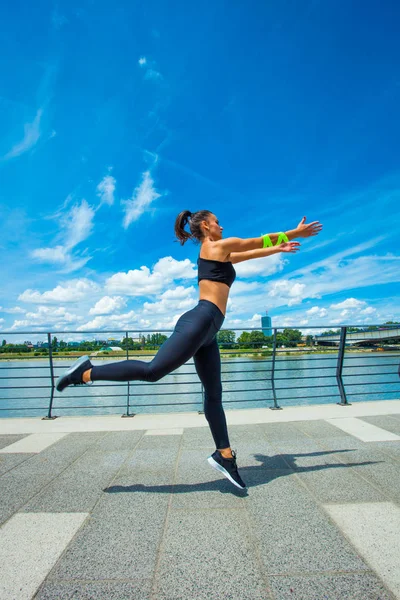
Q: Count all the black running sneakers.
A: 2